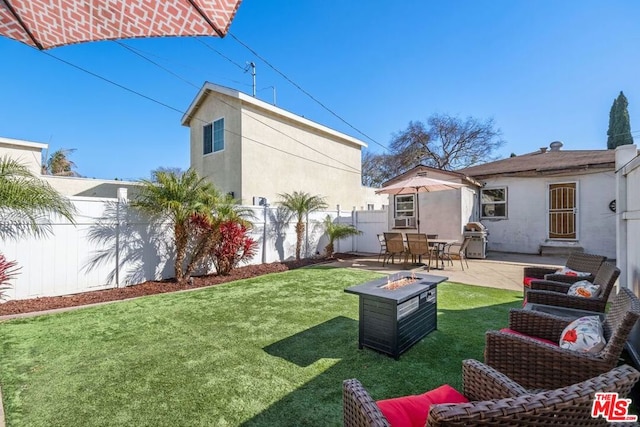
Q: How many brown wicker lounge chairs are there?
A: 4